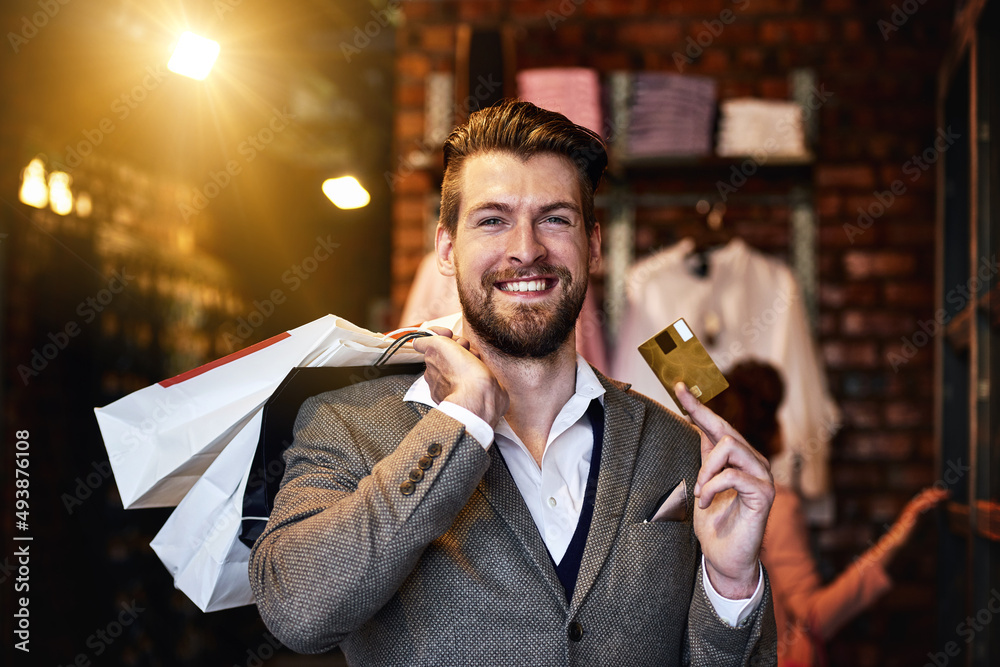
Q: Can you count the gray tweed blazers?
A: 1